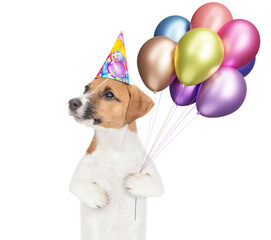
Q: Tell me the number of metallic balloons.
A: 8